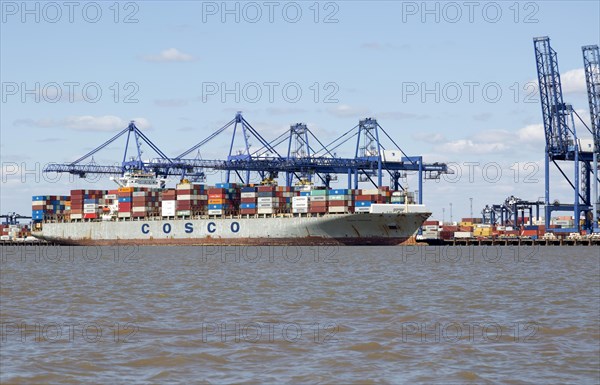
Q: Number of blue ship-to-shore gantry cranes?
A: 6